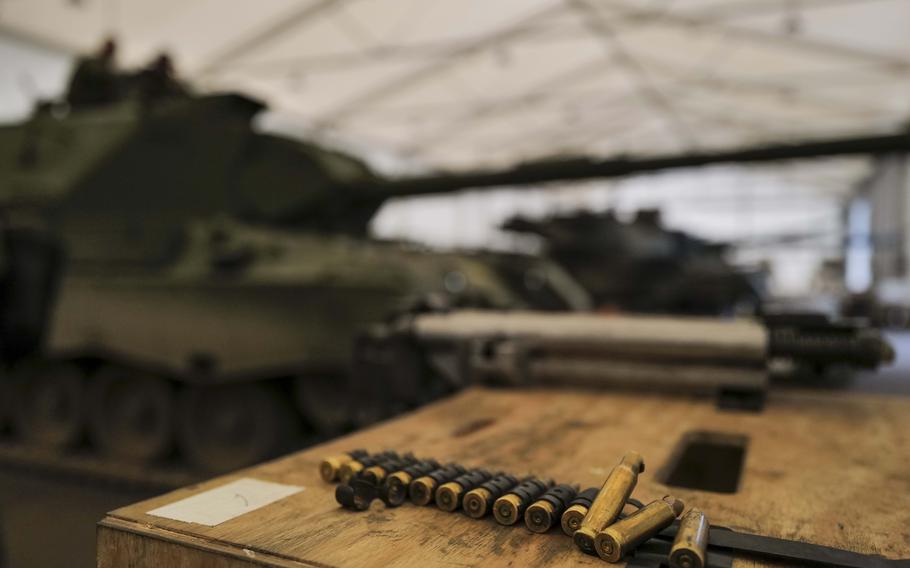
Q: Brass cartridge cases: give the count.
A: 13